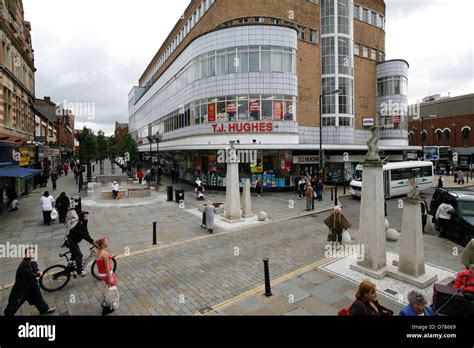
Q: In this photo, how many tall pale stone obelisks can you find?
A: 4